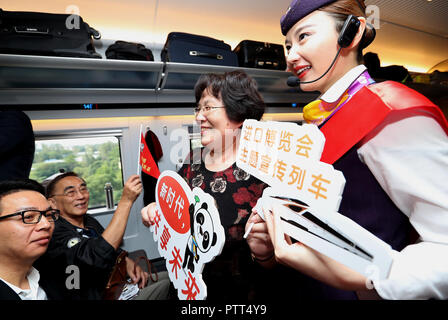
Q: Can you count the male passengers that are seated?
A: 2